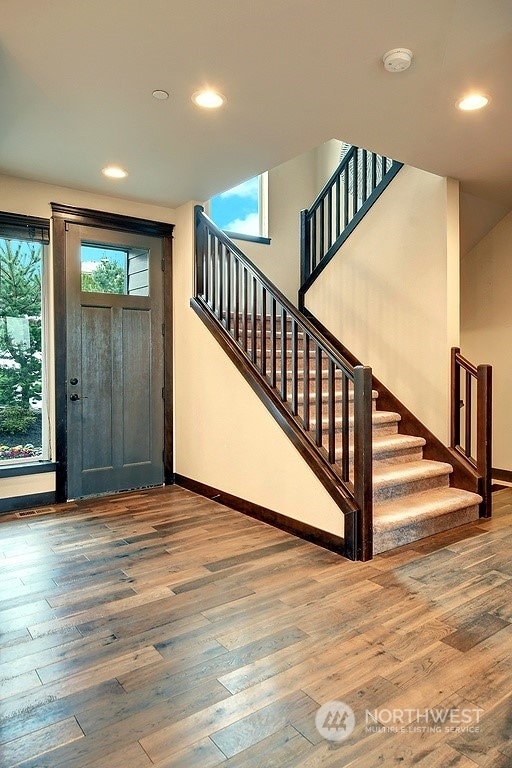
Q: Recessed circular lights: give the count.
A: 3